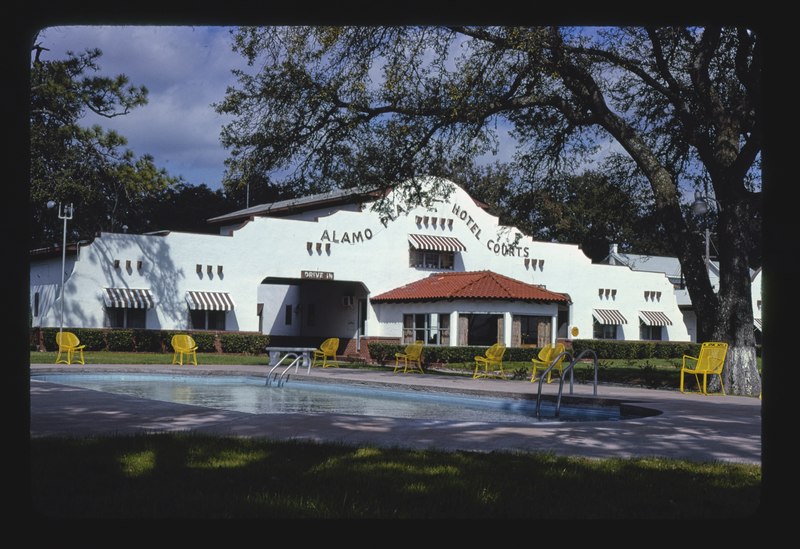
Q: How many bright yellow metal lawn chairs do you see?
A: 7